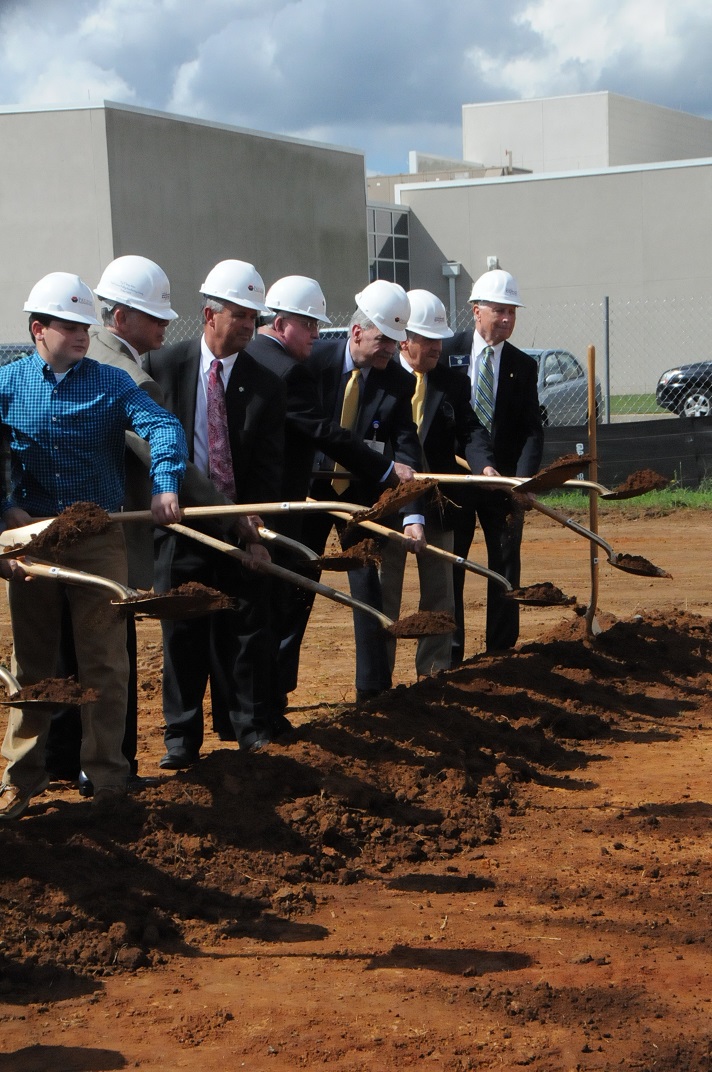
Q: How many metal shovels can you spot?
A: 11